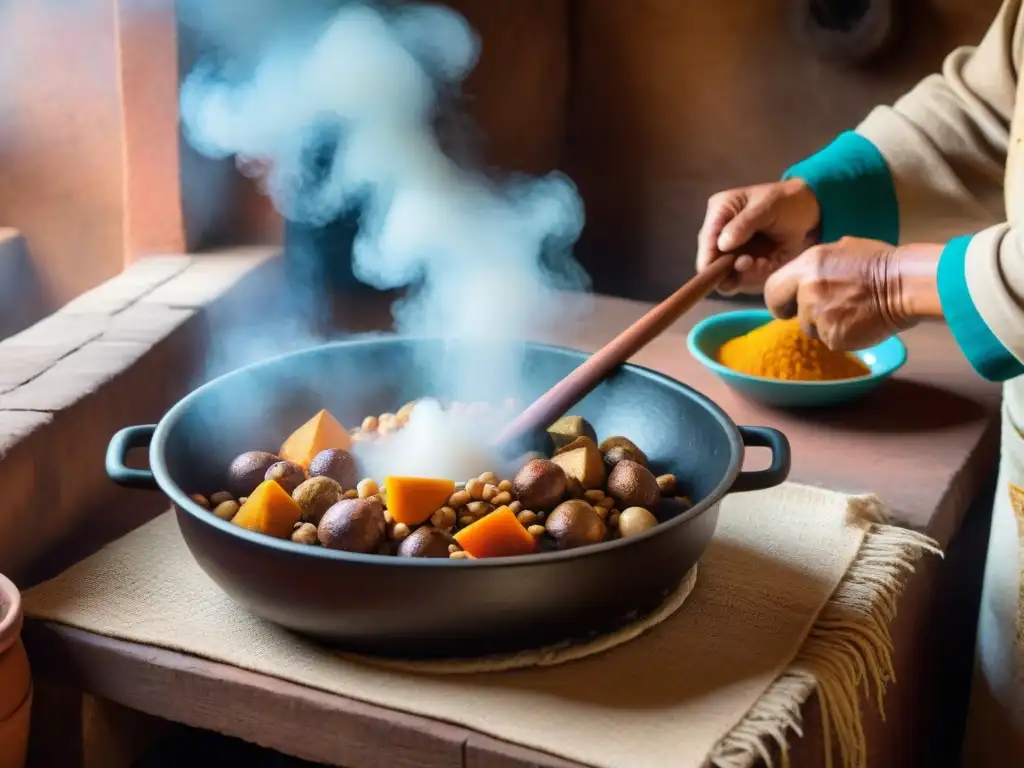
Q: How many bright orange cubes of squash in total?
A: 4